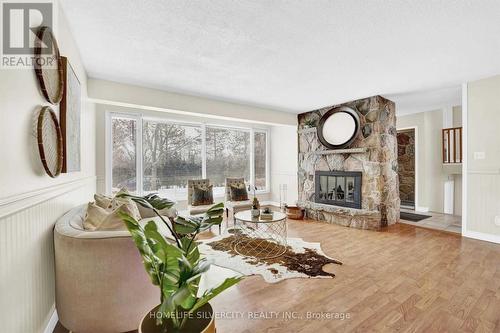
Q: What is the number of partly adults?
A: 0